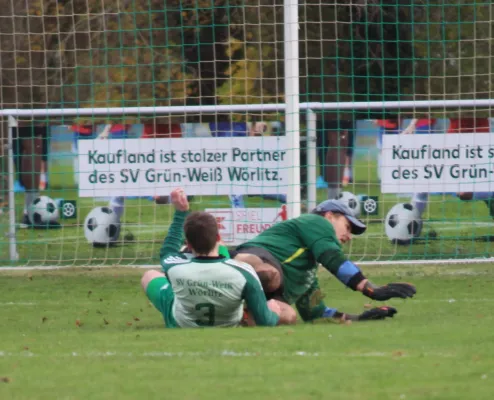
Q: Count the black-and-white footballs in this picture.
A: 4